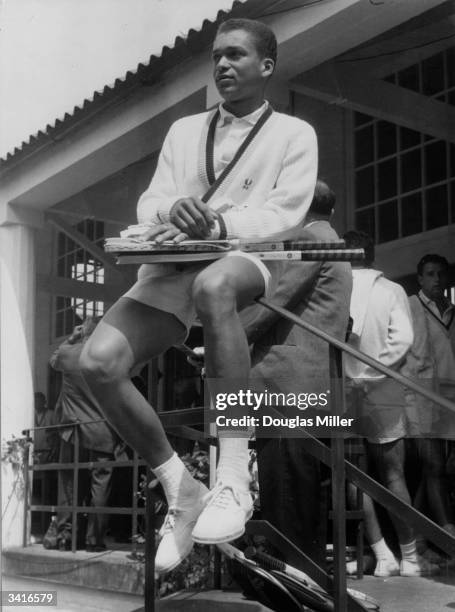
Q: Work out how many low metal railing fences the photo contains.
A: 1